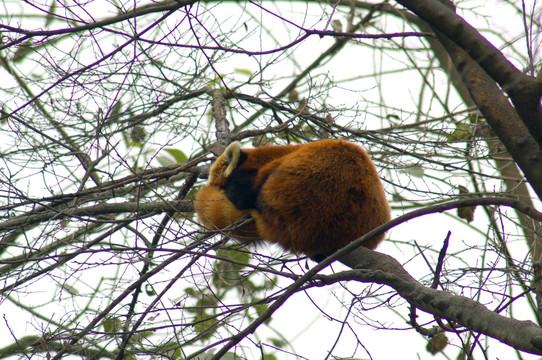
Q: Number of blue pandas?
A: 0